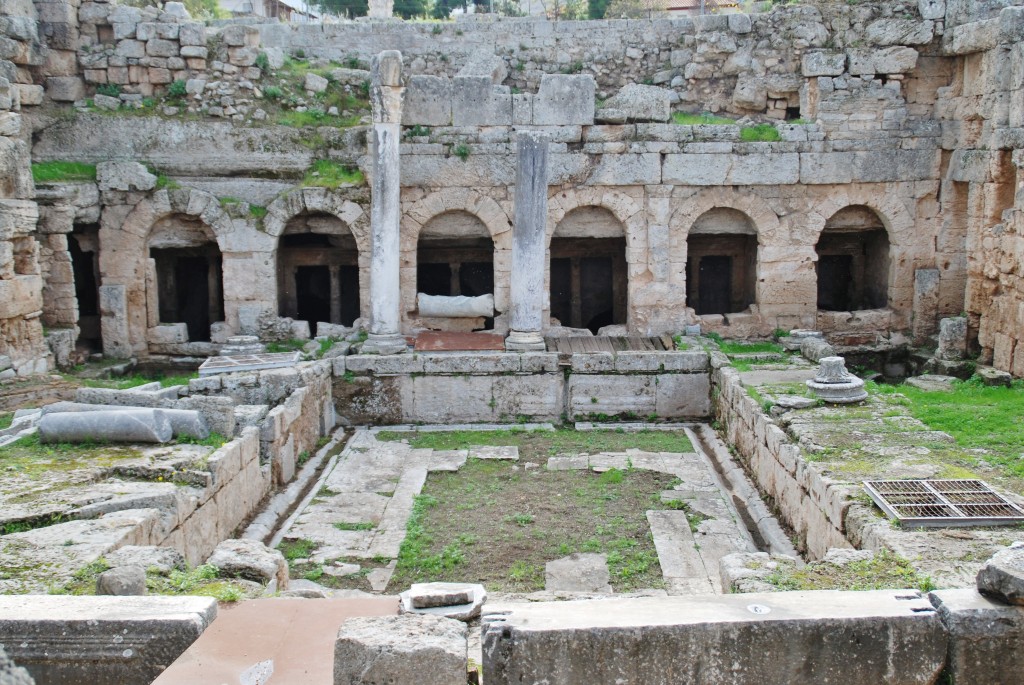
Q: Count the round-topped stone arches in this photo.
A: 6